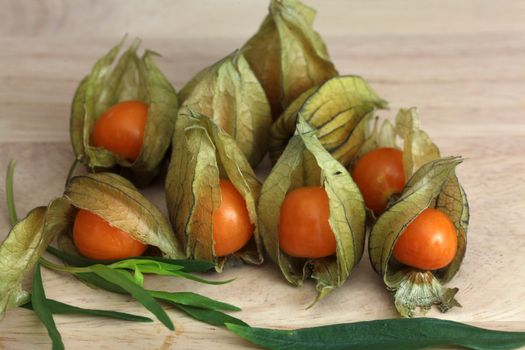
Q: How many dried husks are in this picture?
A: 9